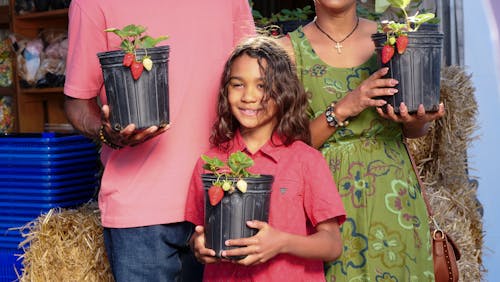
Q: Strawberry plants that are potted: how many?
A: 3